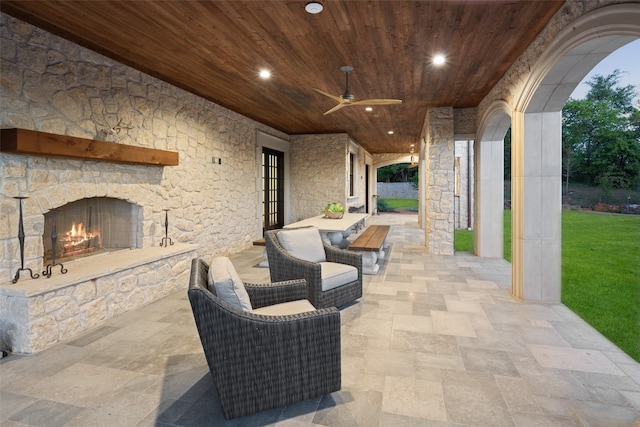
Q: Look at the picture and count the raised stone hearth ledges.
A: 1